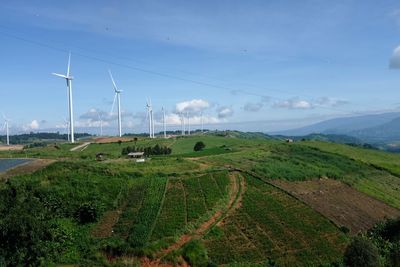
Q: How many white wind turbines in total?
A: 12